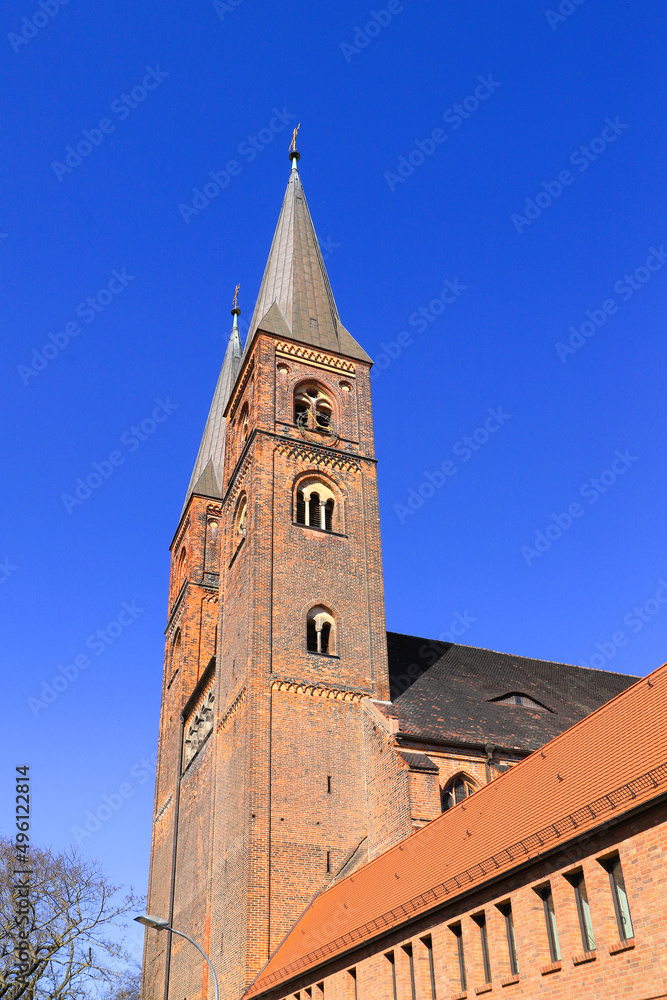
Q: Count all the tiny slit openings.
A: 2